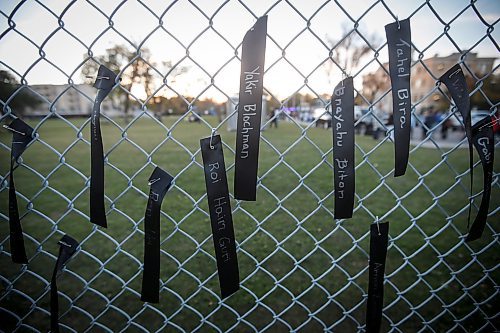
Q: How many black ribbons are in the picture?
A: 11